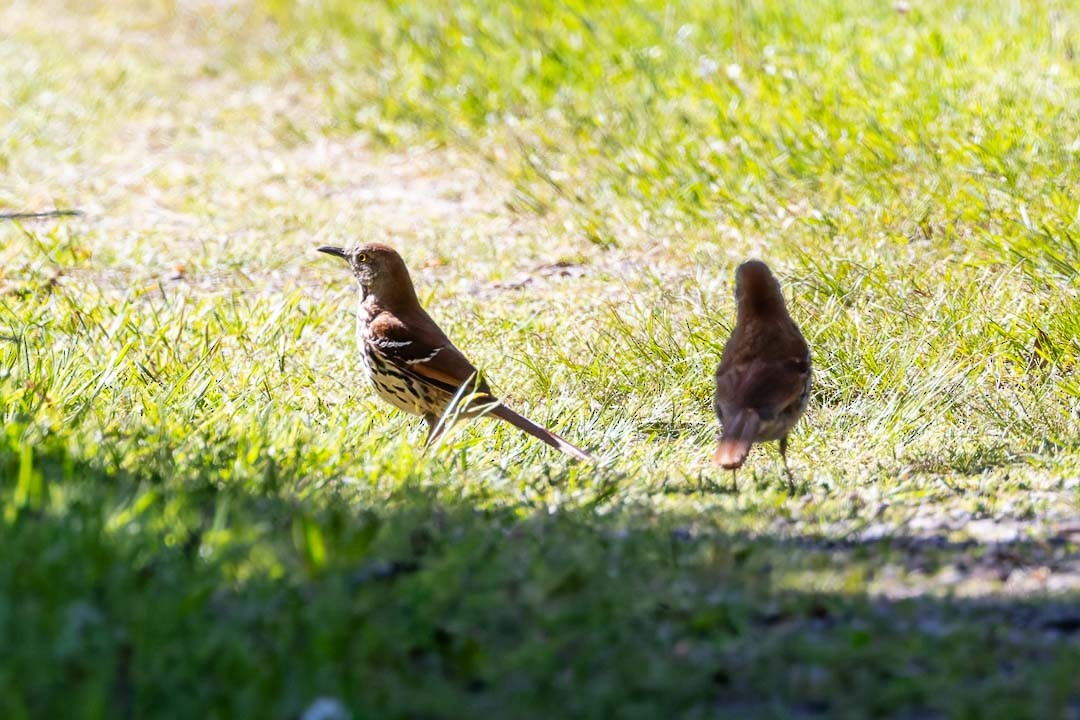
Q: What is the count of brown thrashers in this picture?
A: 2